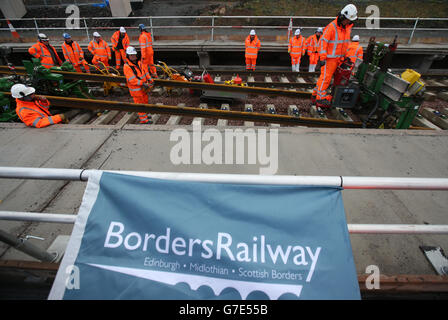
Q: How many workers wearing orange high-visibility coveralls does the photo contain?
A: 12